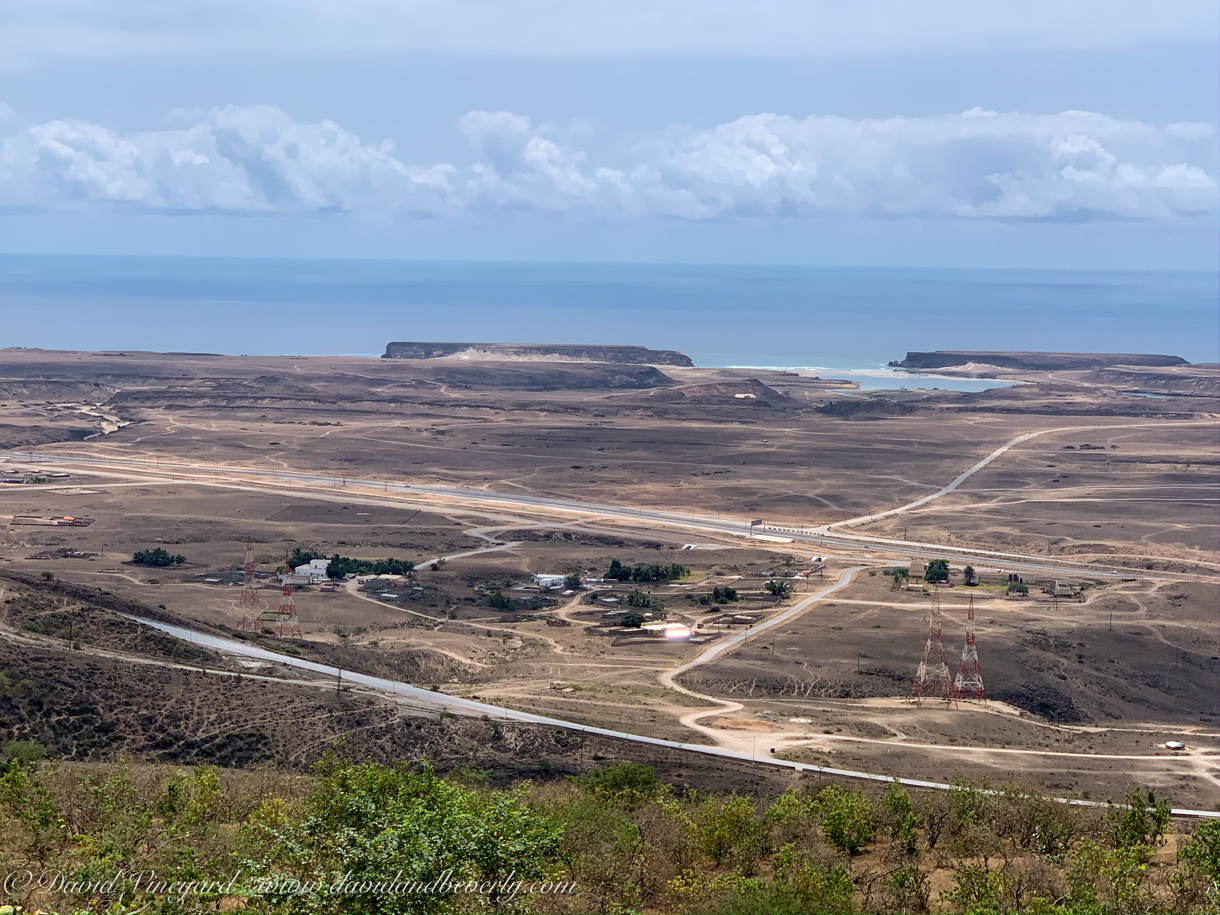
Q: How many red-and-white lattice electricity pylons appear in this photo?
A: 4